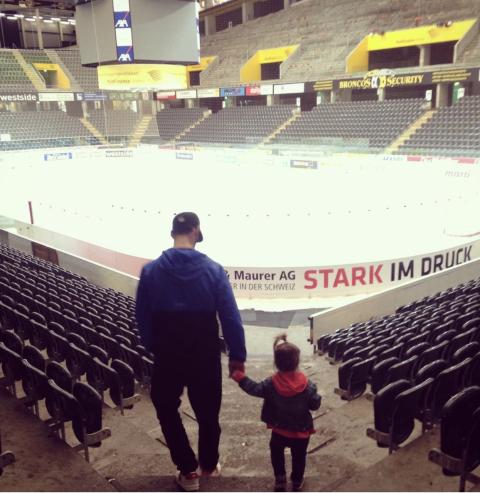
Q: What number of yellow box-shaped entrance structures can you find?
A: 4